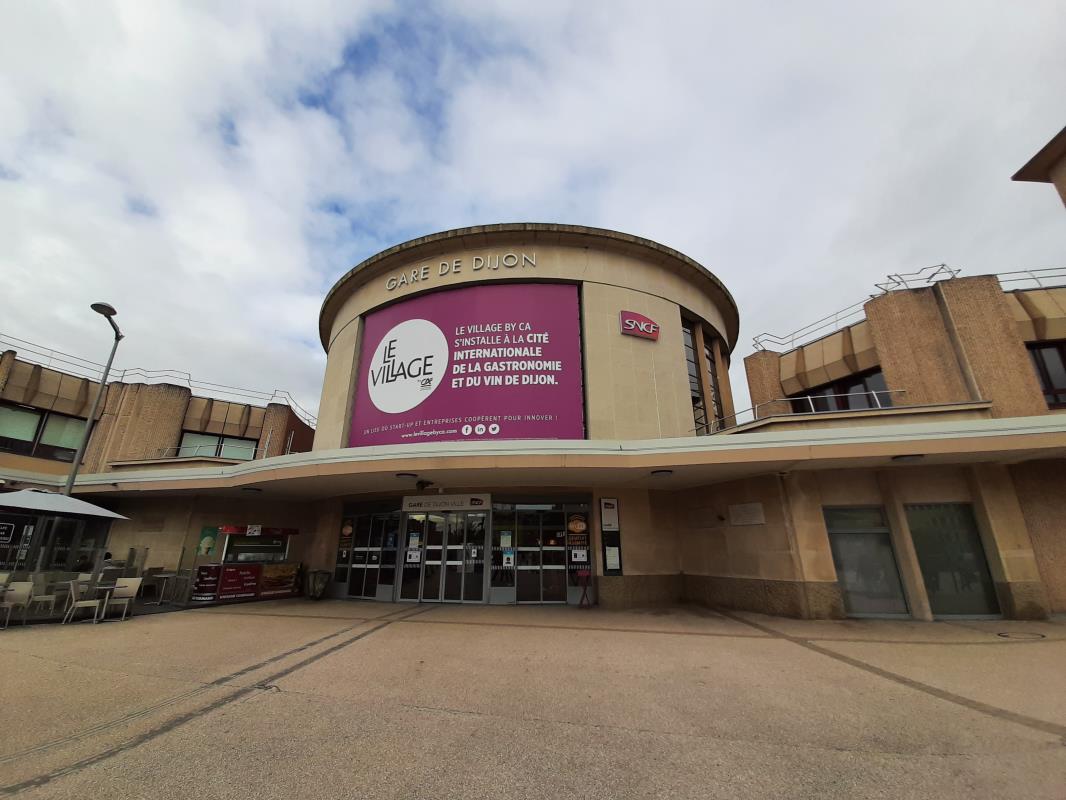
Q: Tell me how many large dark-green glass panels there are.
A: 2